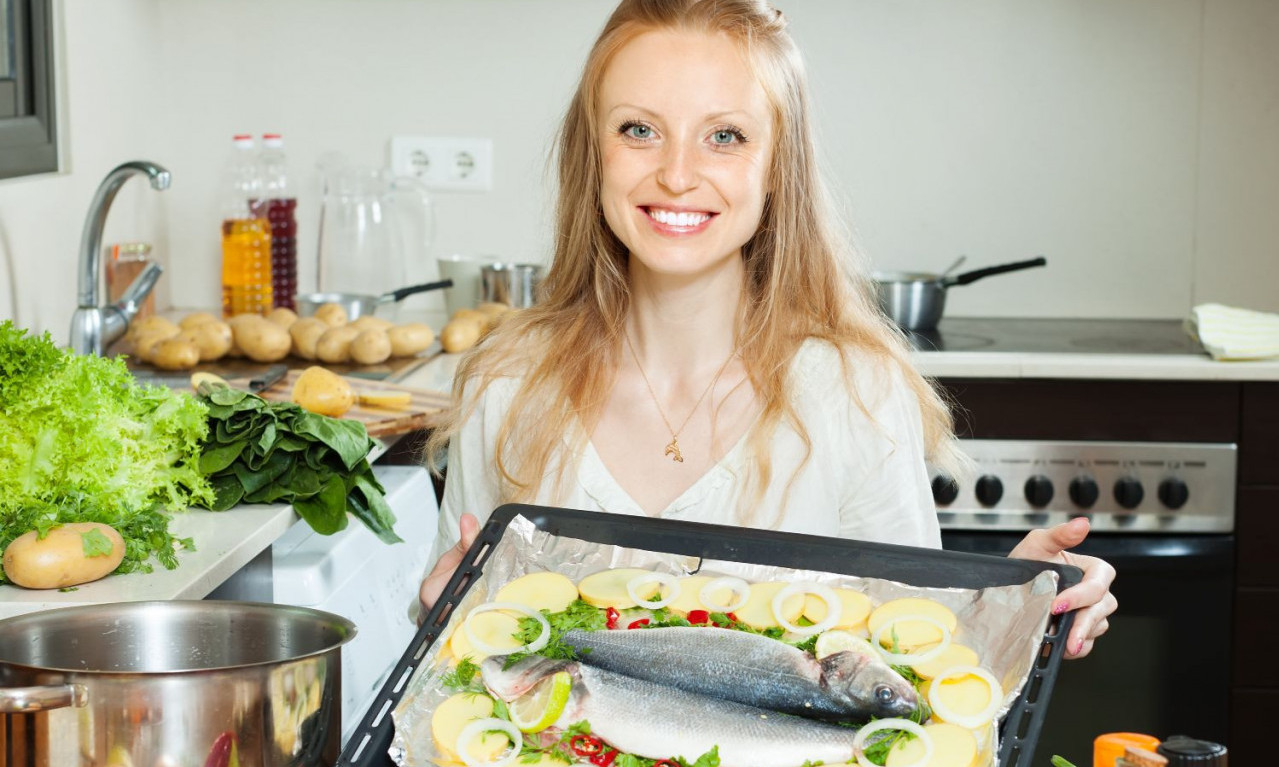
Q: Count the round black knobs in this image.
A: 6